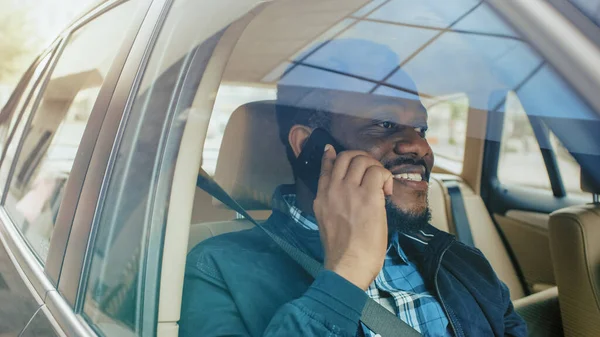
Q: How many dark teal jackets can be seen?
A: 1